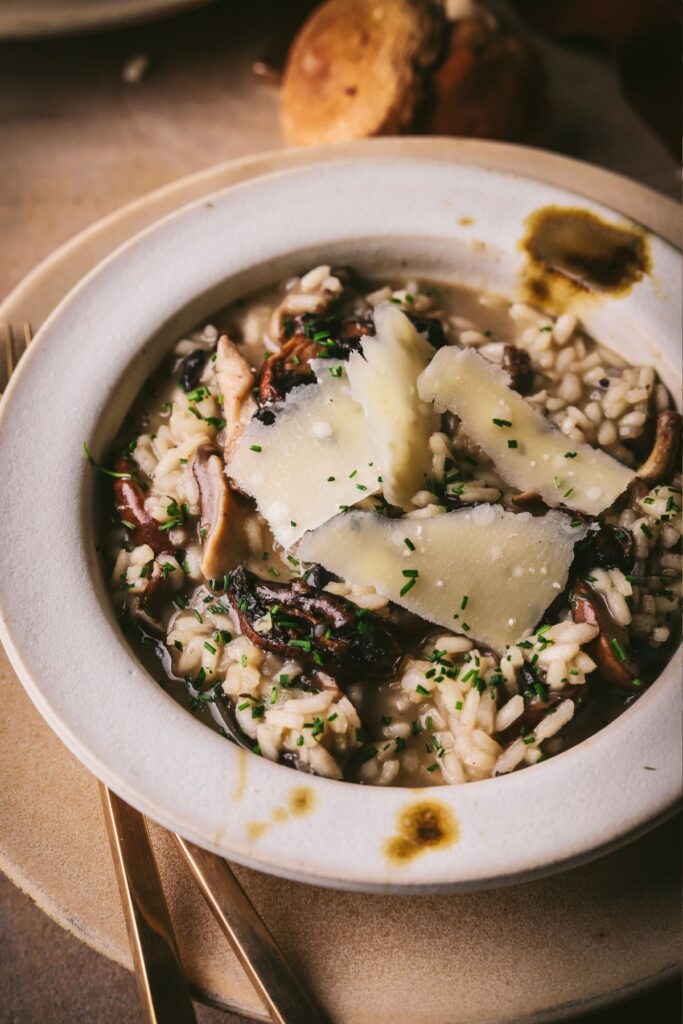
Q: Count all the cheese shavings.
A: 4